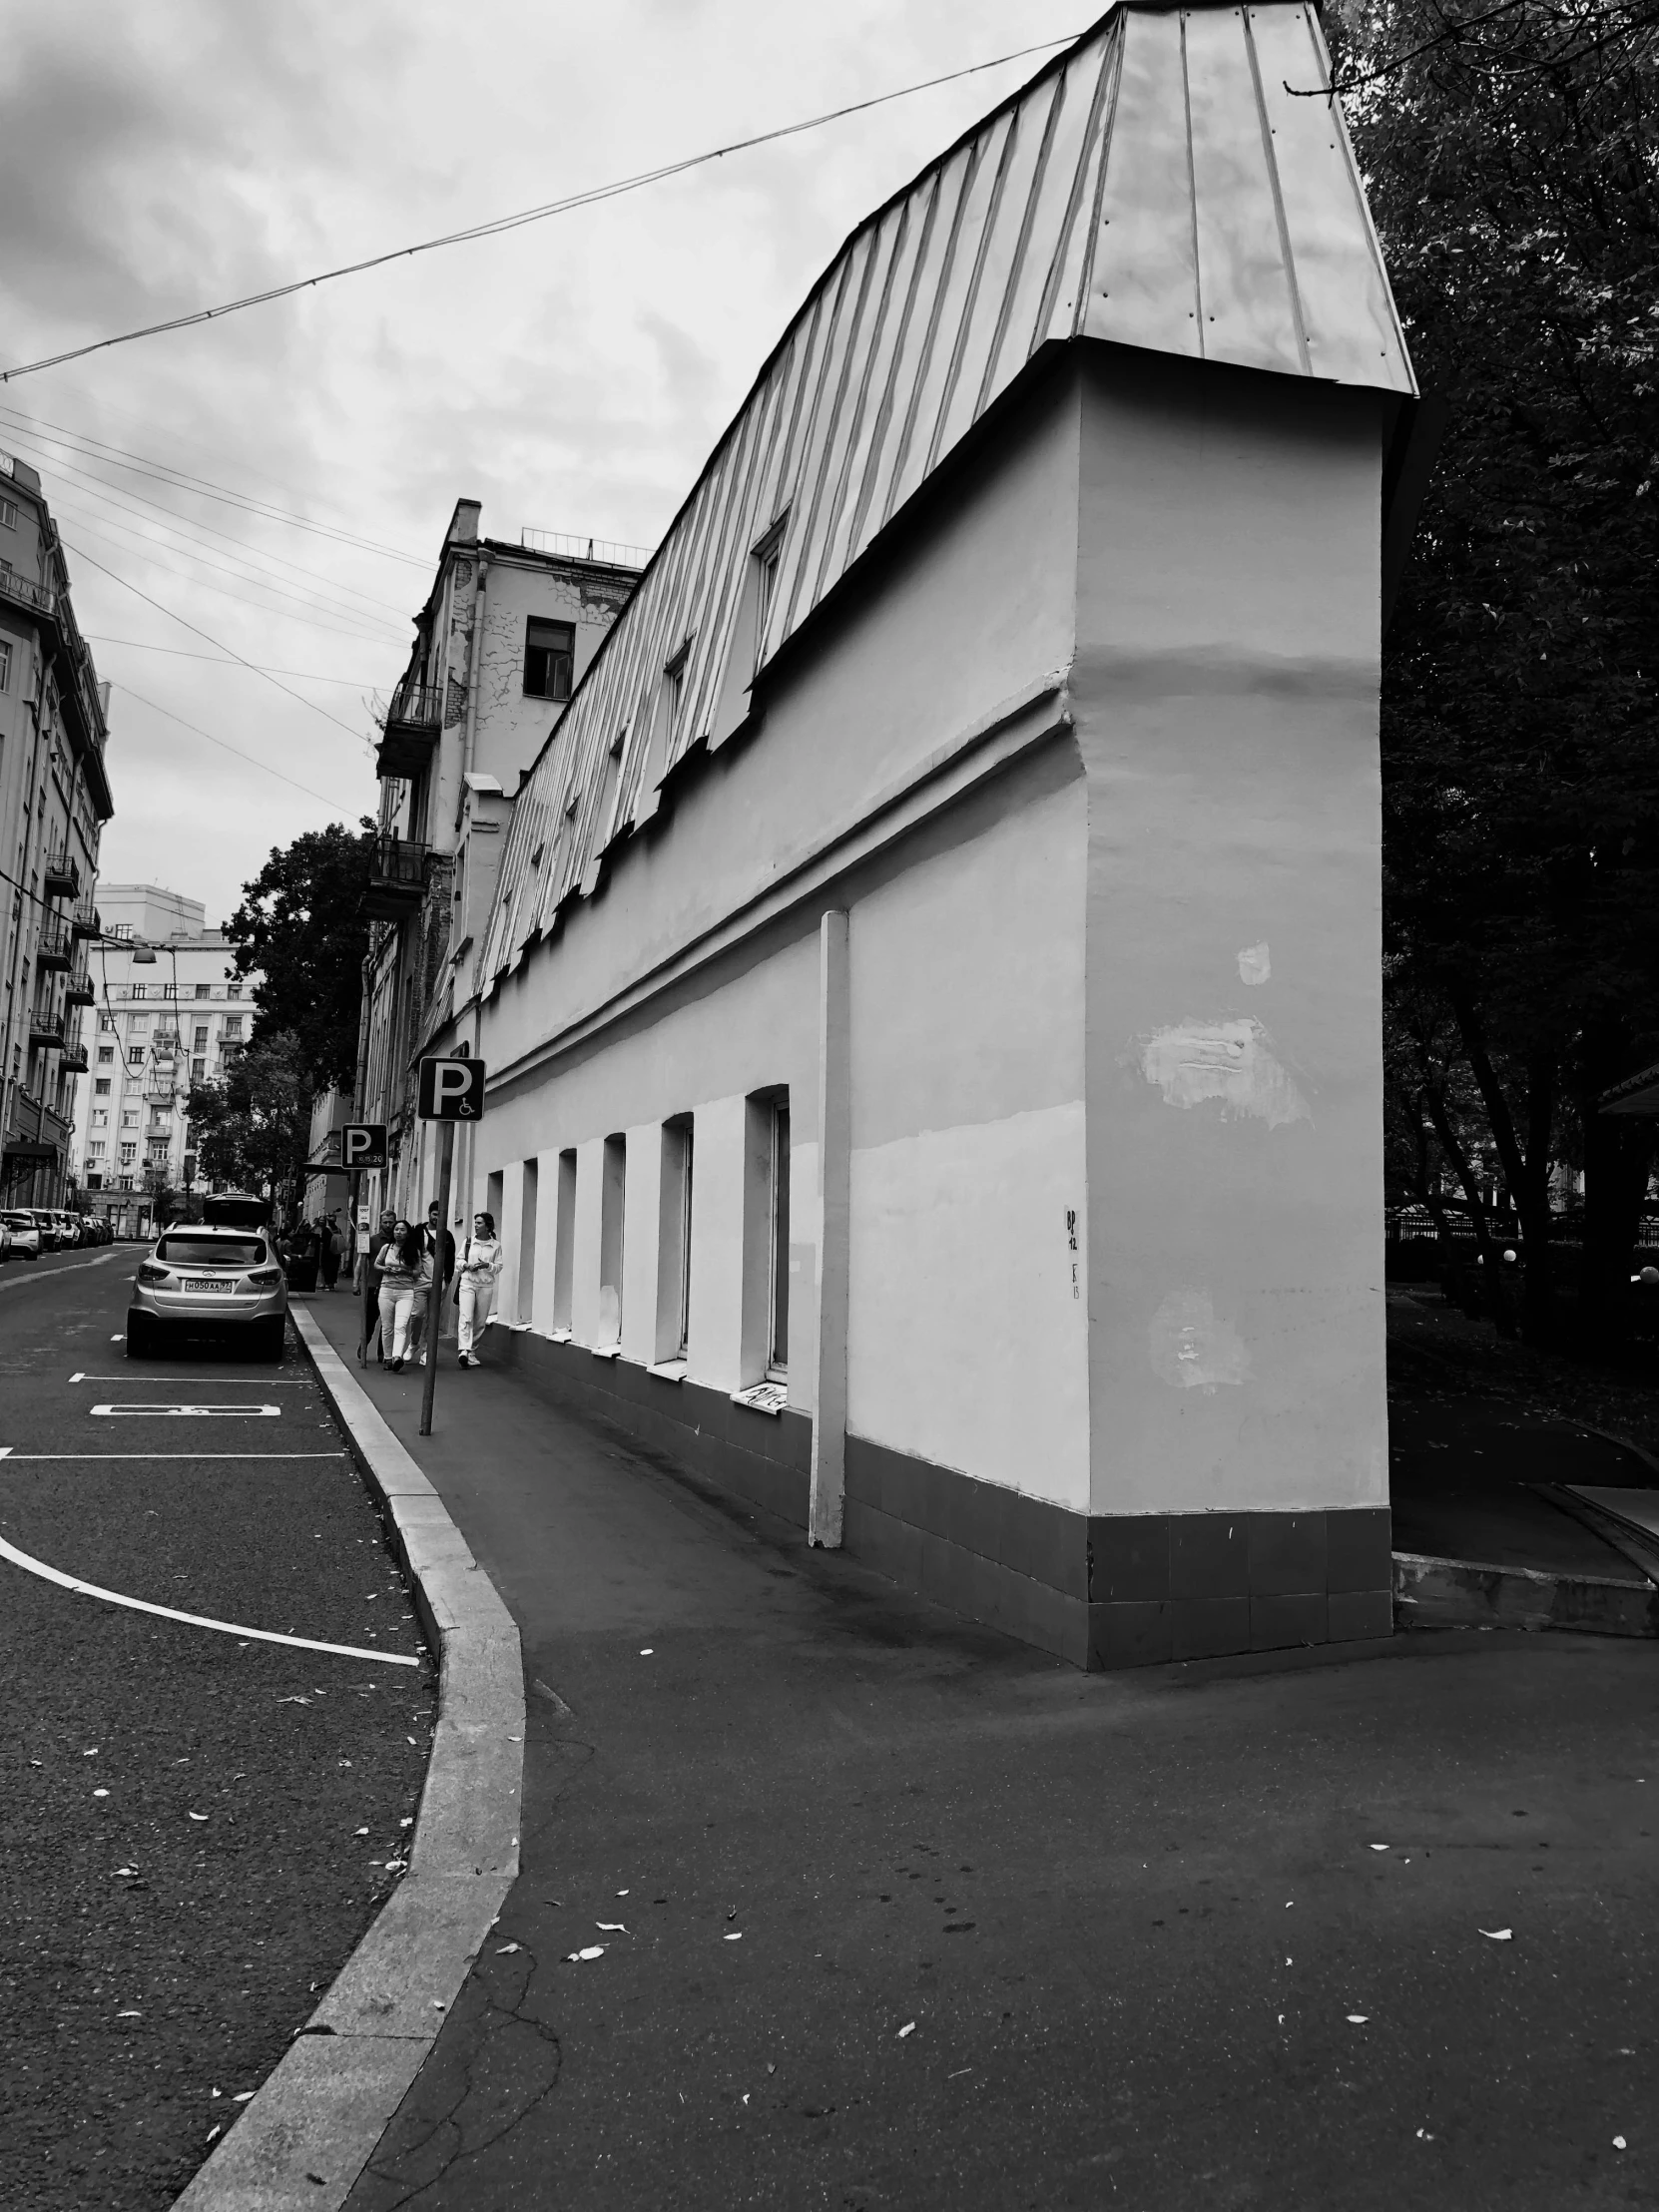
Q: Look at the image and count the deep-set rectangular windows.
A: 6